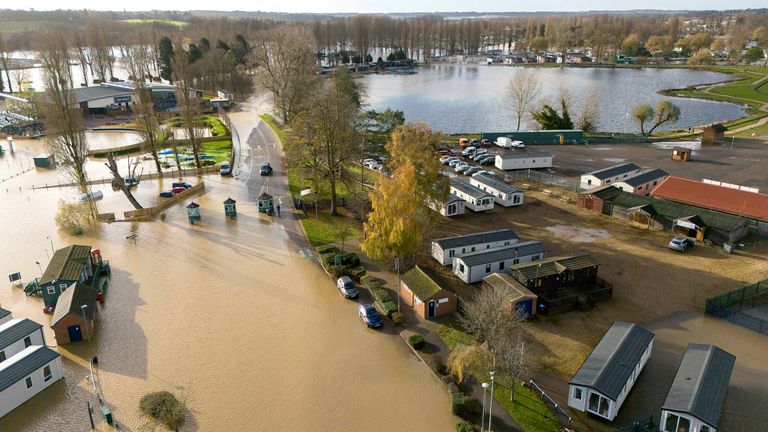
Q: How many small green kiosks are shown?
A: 3